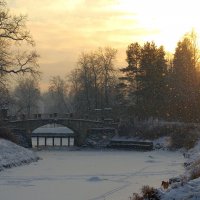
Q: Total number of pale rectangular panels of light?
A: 6